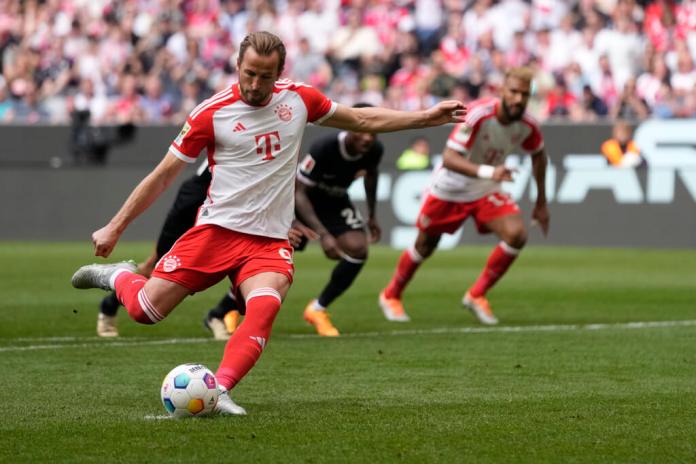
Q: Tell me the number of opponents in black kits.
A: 2